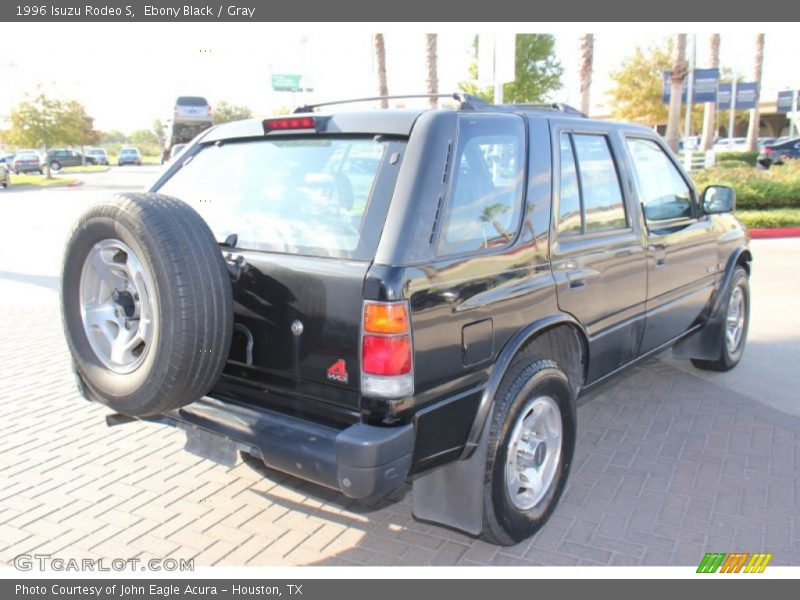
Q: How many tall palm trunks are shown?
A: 6